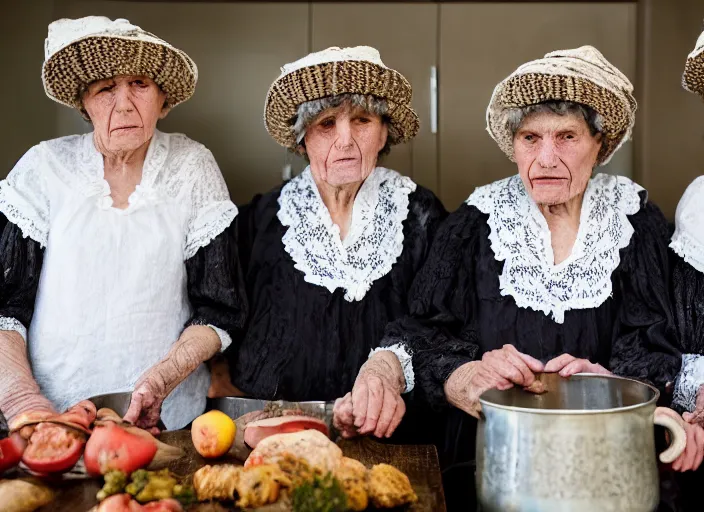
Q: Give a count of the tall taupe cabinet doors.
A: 3